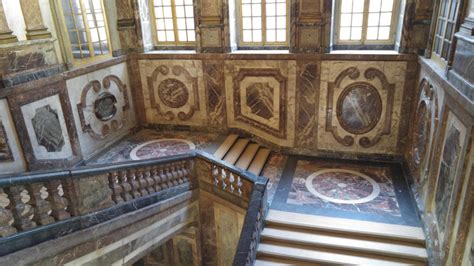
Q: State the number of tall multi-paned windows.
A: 5